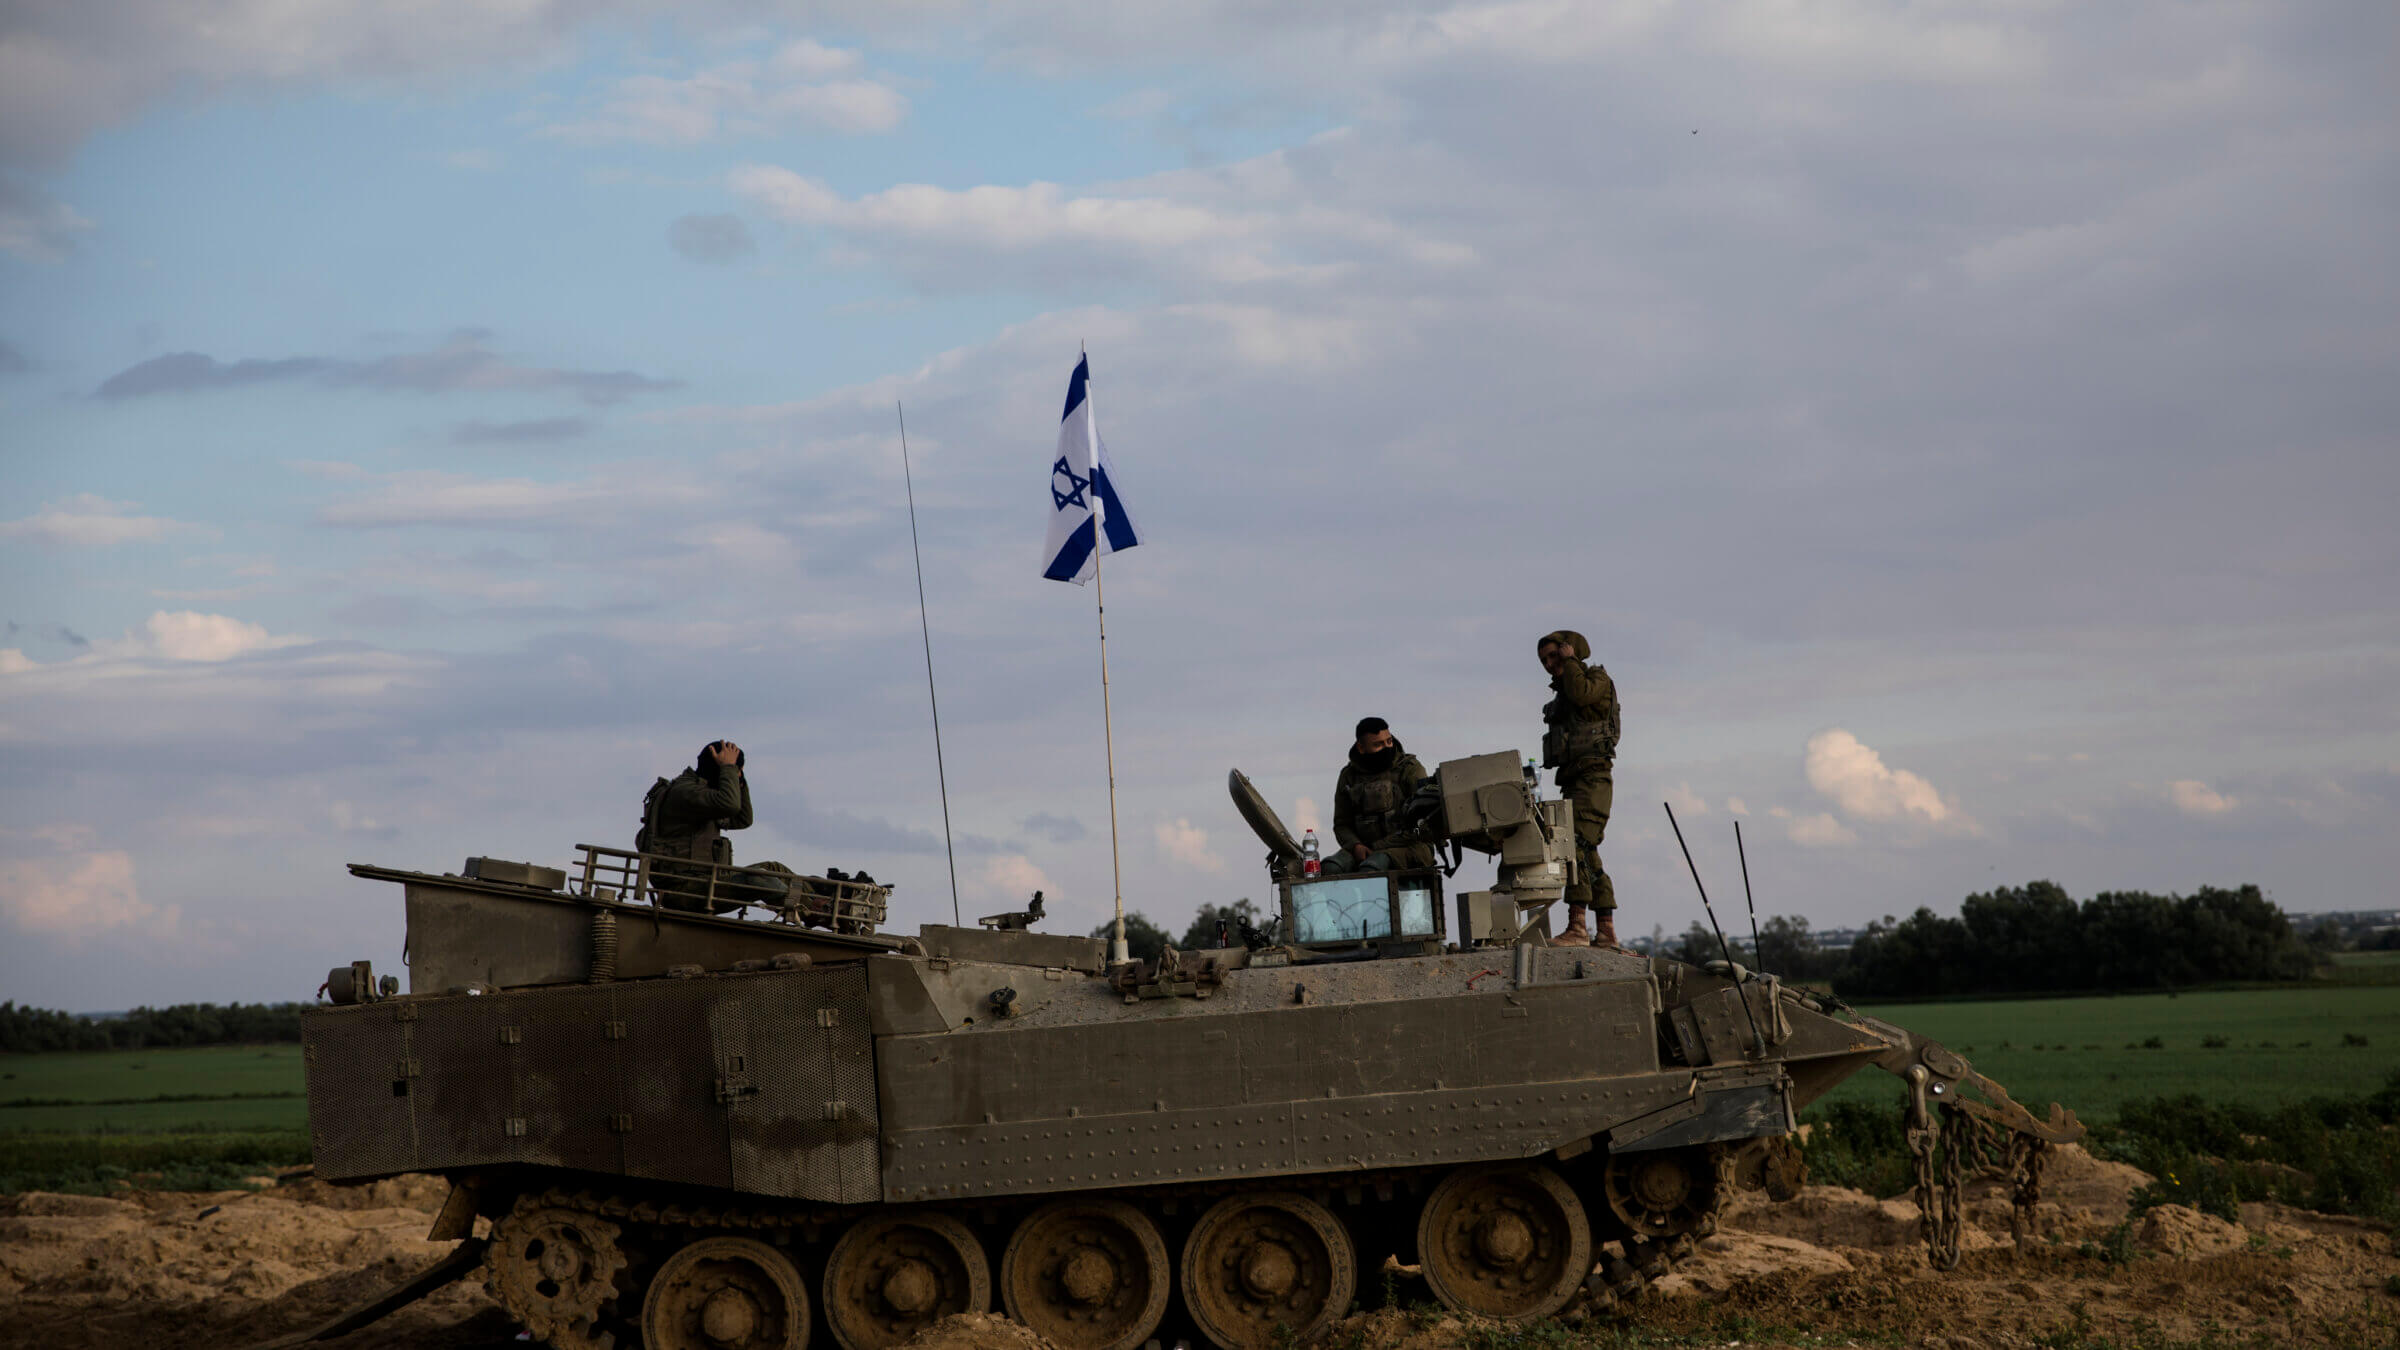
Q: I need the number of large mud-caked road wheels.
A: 5